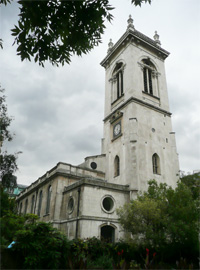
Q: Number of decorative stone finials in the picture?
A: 3